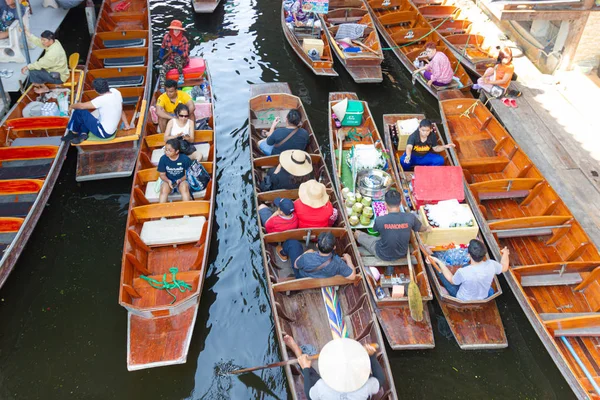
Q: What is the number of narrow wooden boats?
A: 12